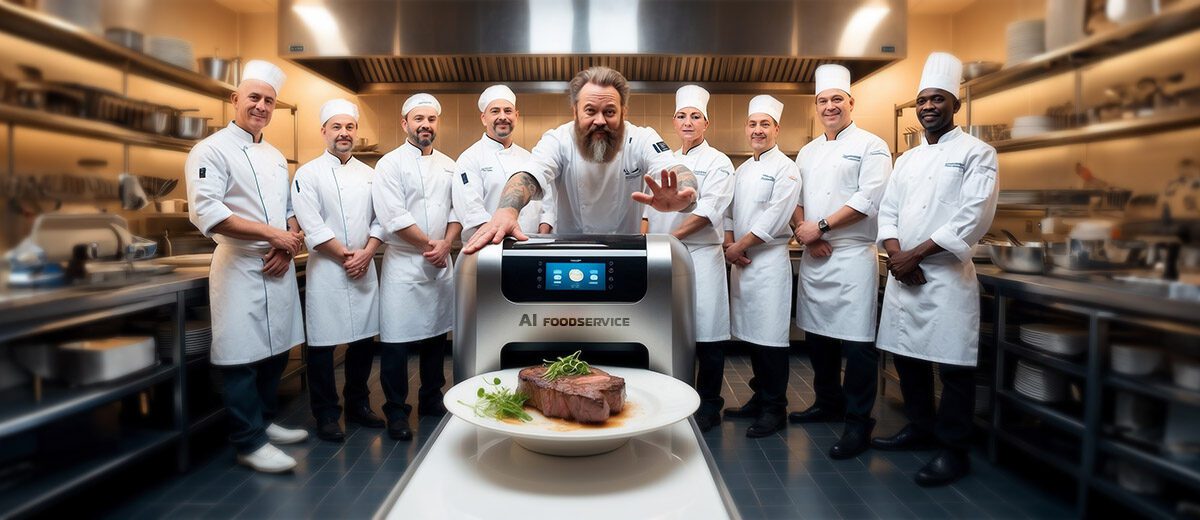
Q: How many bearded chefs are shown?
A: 4